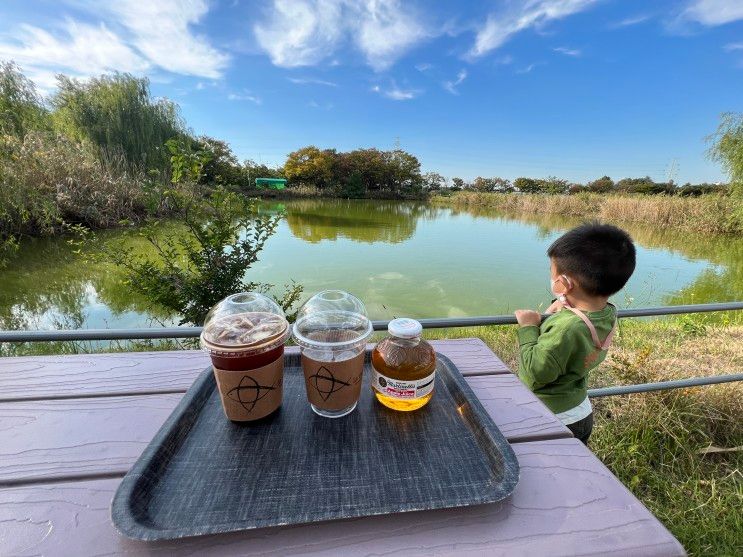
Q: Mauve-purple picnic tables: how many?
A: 1